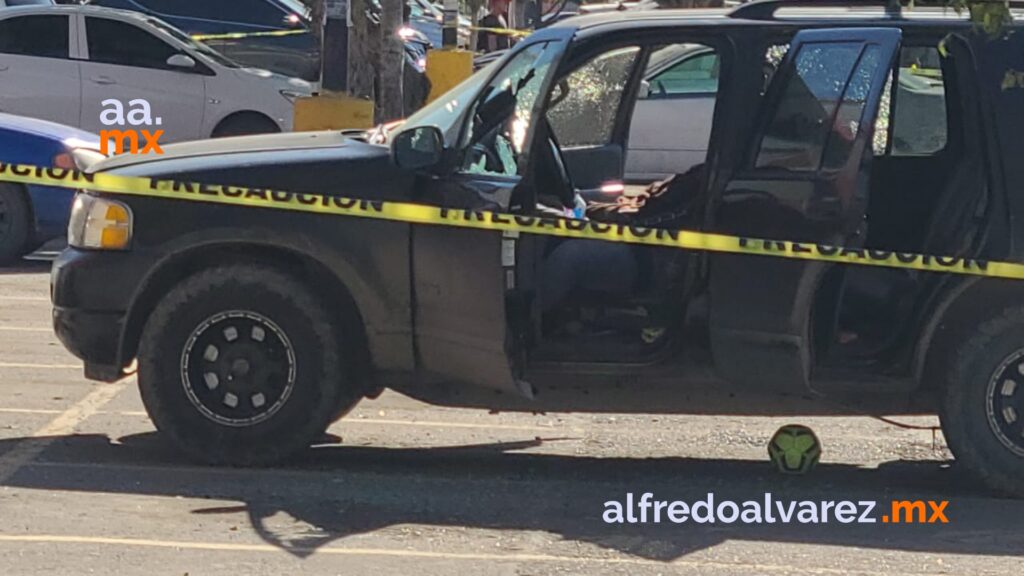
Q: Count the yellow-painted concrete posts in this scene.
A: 2